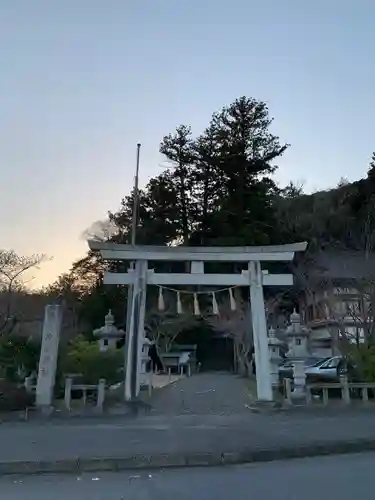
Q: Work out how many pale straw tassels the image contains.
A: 5